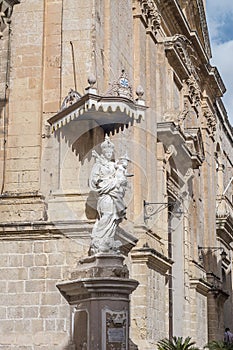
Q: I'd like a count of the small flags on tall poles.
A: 0